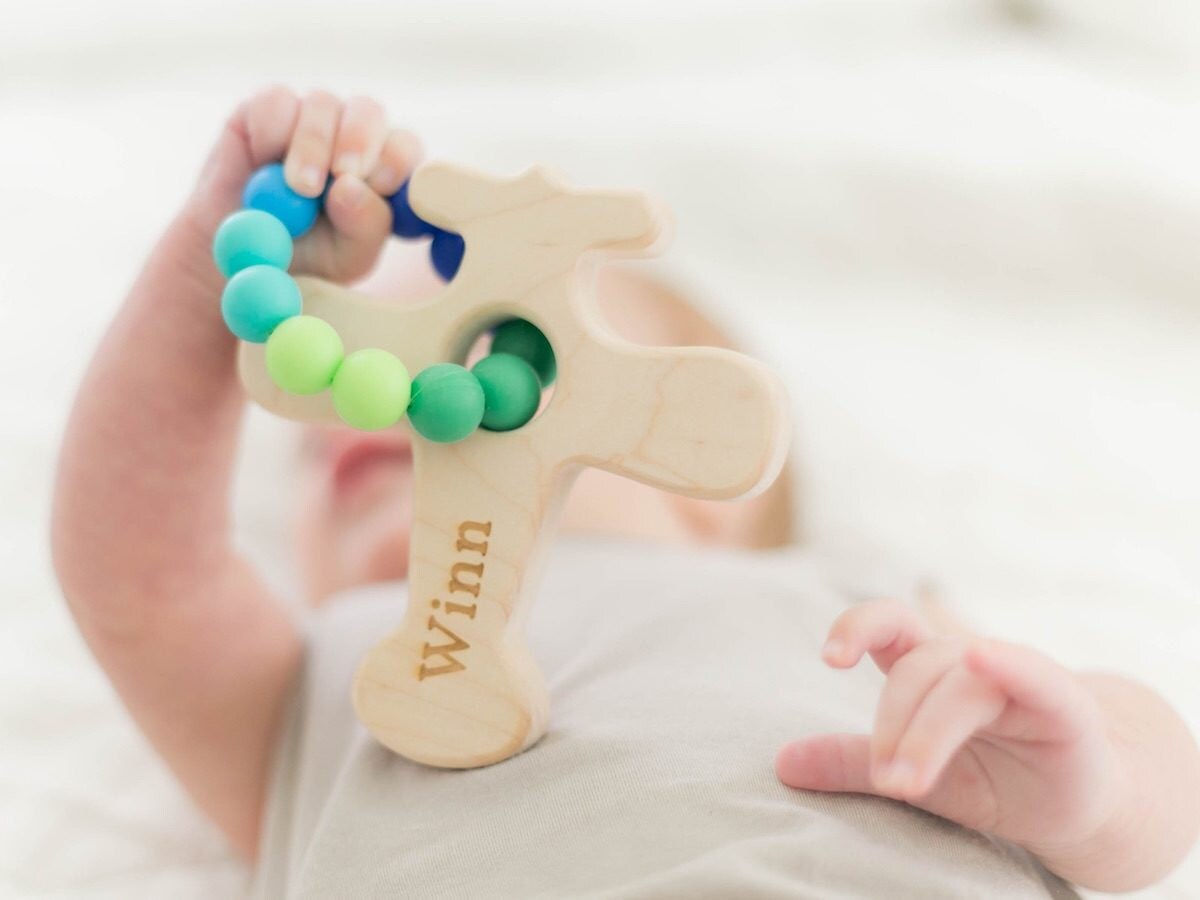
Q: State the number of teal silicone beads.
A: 2